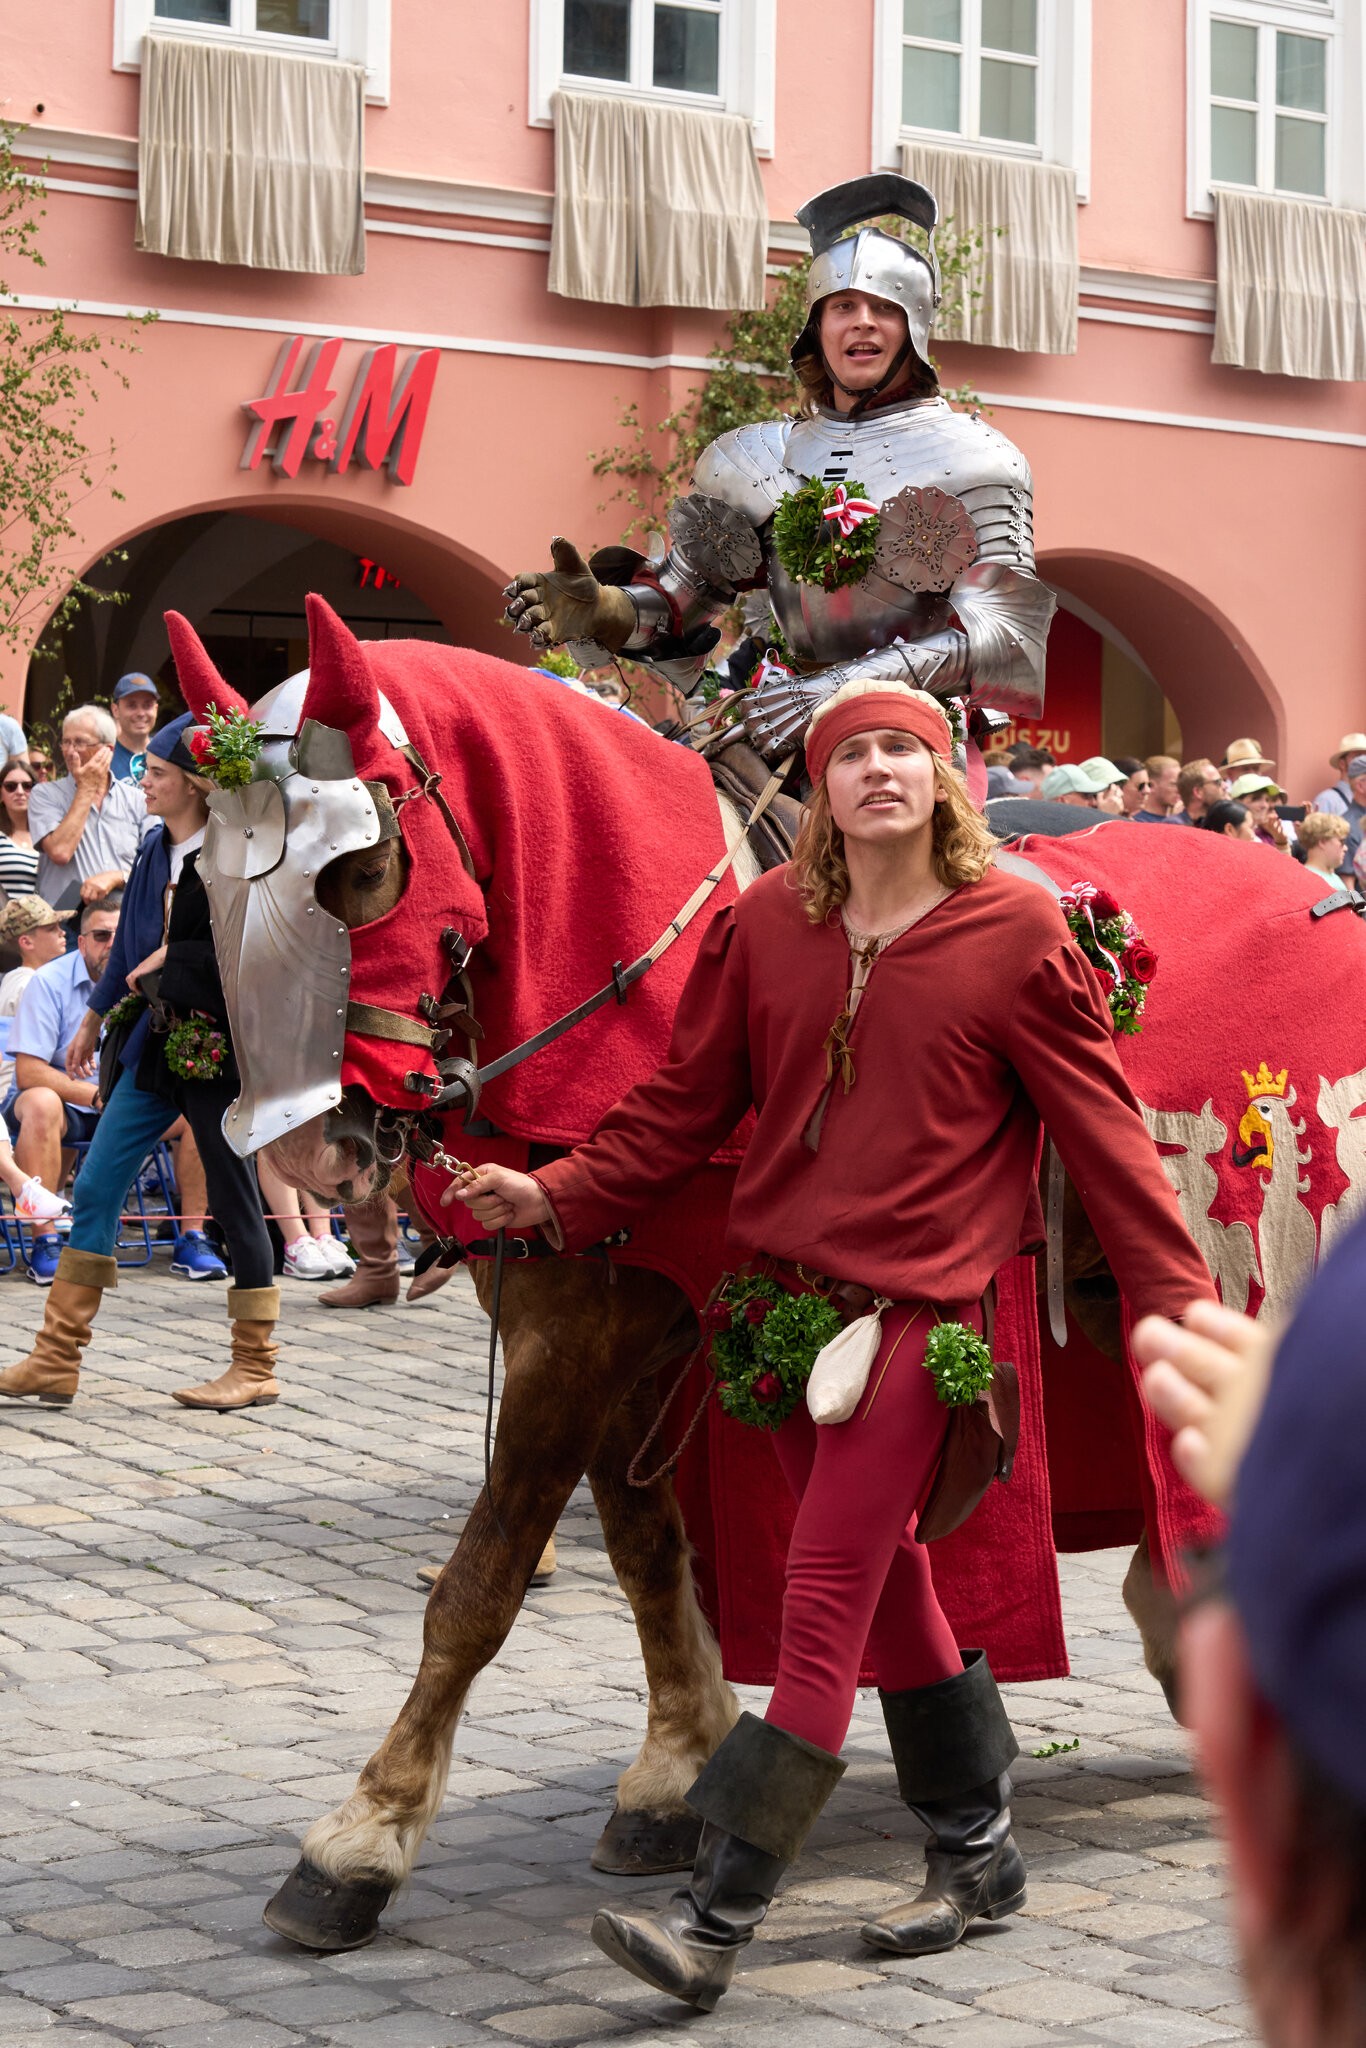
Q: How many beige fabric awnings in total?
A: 4